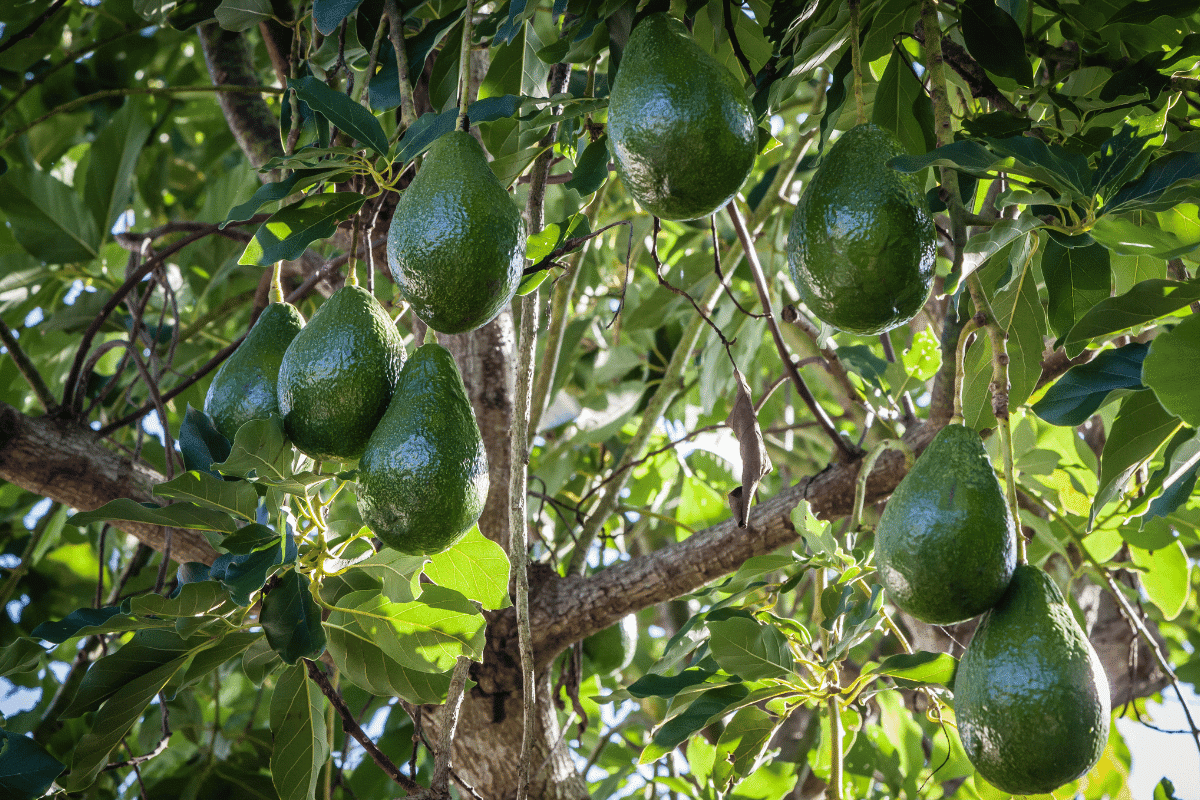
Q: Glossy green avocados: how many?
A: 8